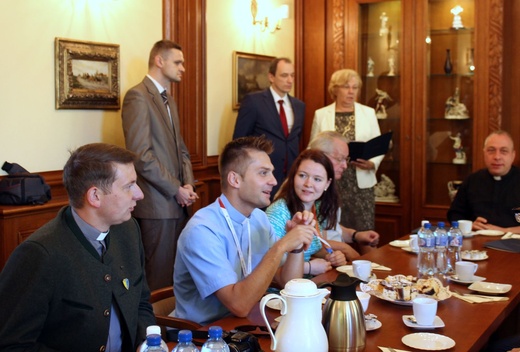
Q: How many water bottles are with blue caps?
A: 6